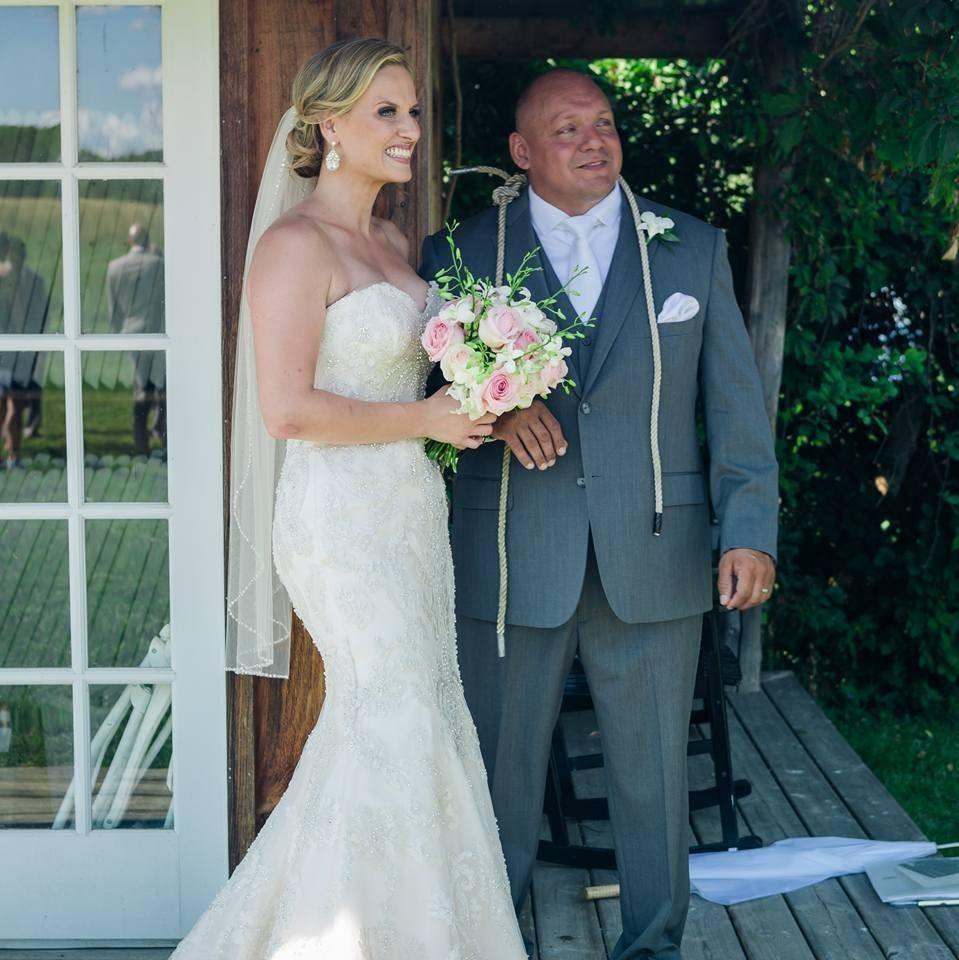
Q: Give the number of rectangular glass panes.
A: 10